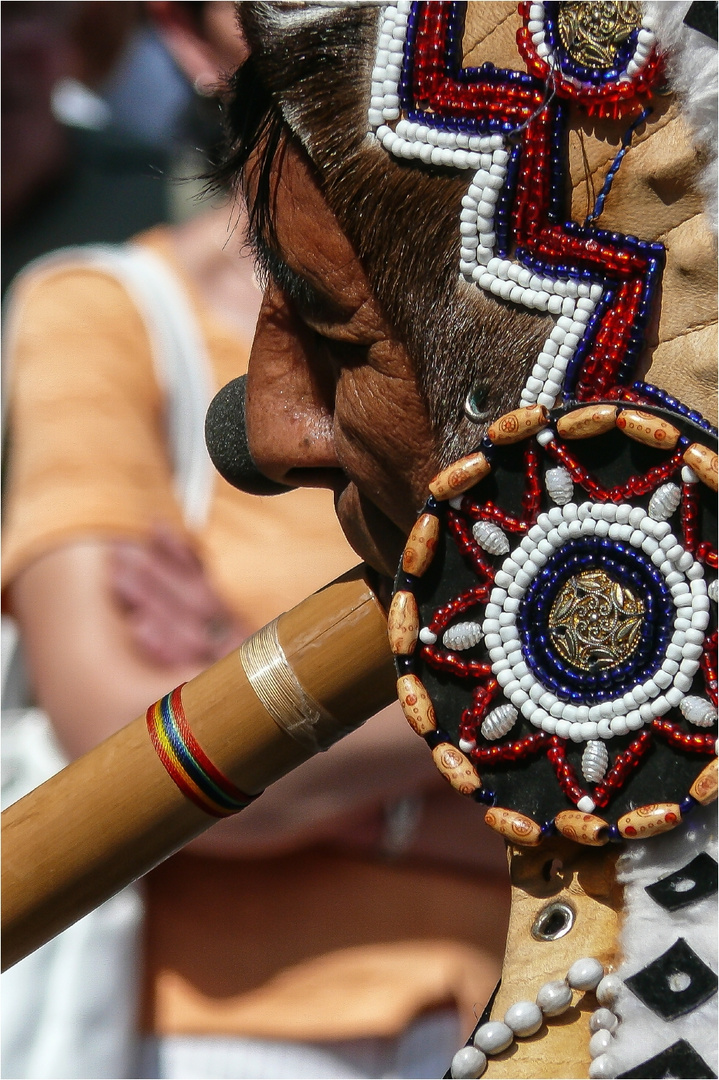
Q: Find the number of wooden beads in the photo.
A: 13